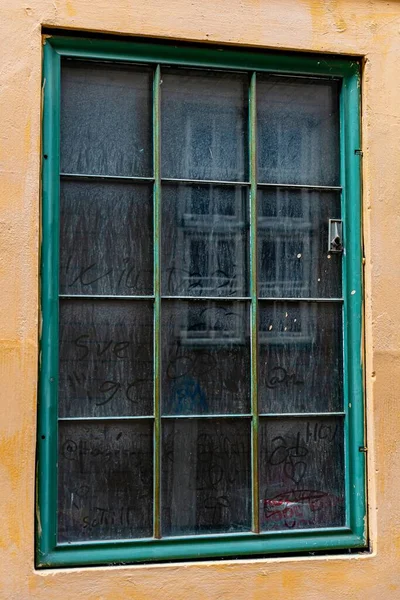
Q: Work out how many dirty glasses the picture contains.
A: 12